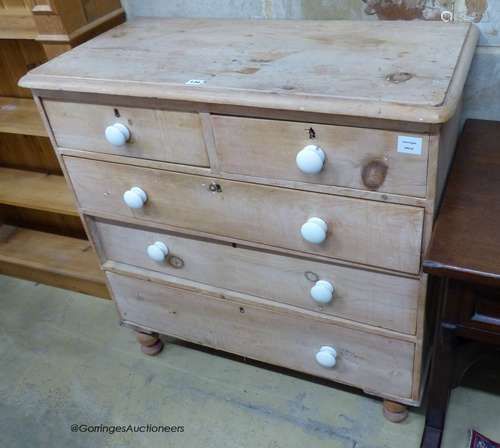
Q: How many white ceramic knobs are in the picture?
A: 7